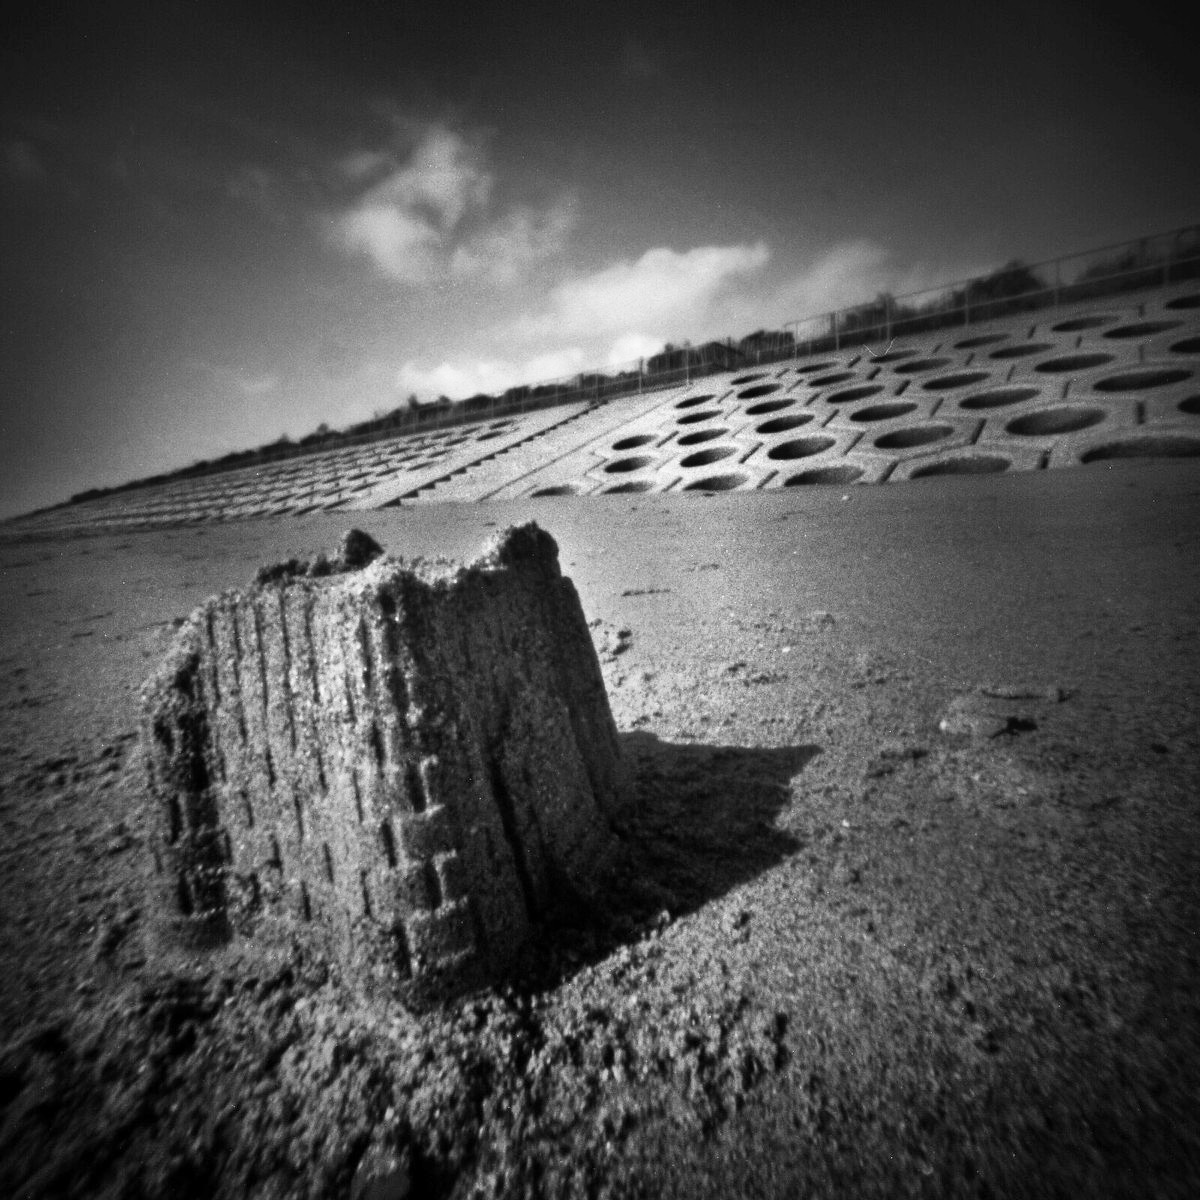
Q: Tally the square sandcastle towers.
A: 1